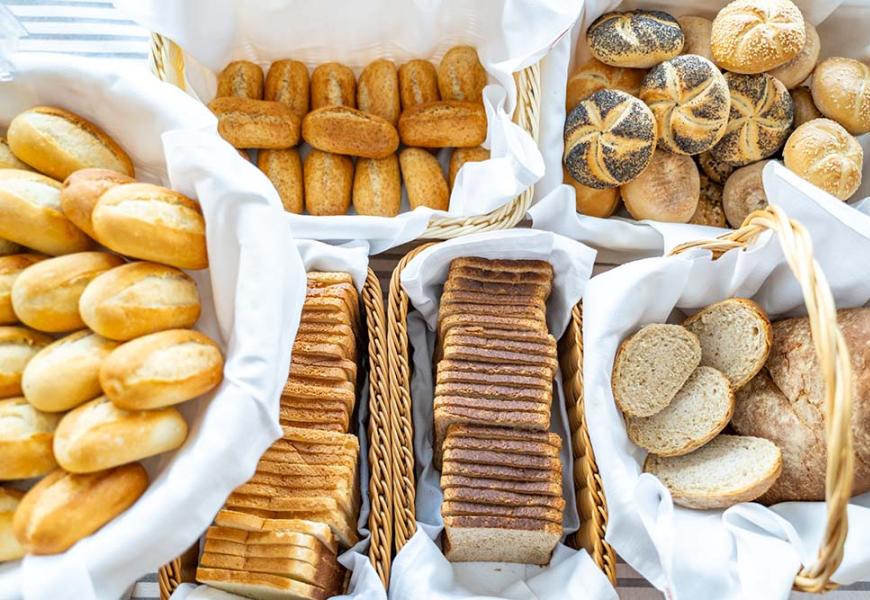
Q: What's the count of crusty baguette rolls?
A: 15